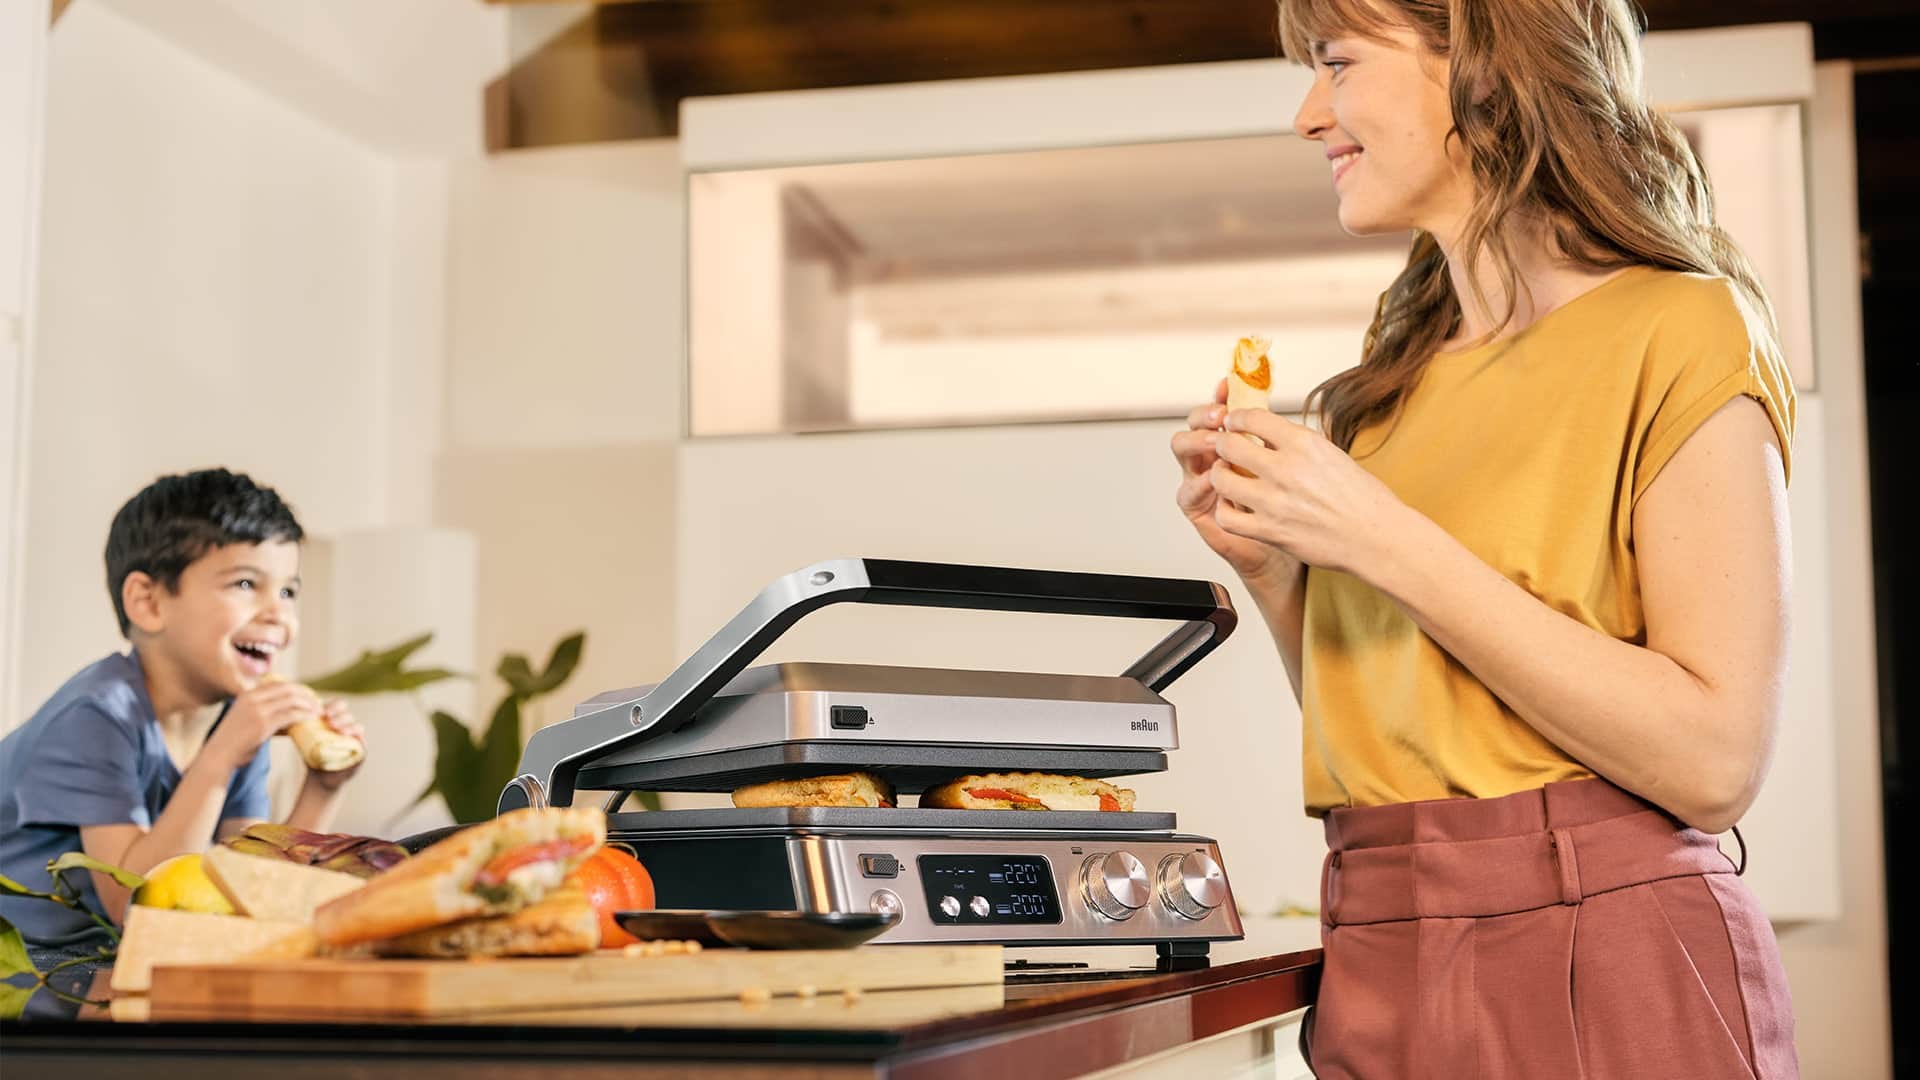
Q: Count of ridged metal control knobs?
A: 2